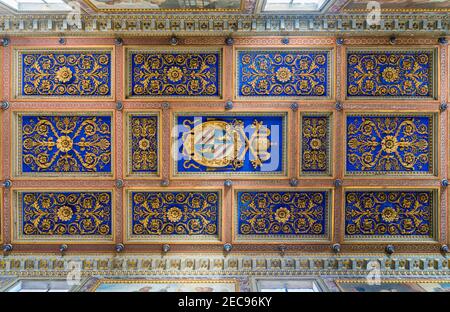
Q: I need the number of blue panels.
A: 13